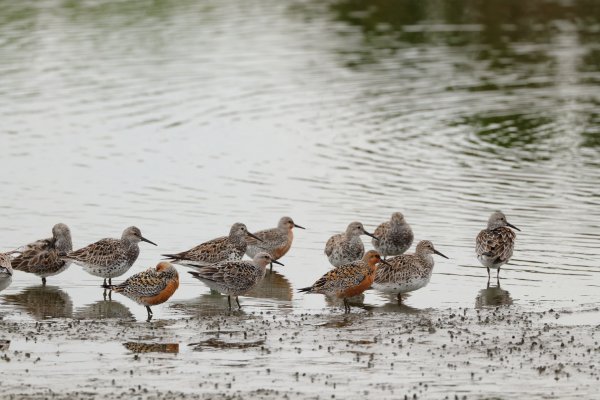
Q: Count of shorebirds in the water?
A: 12